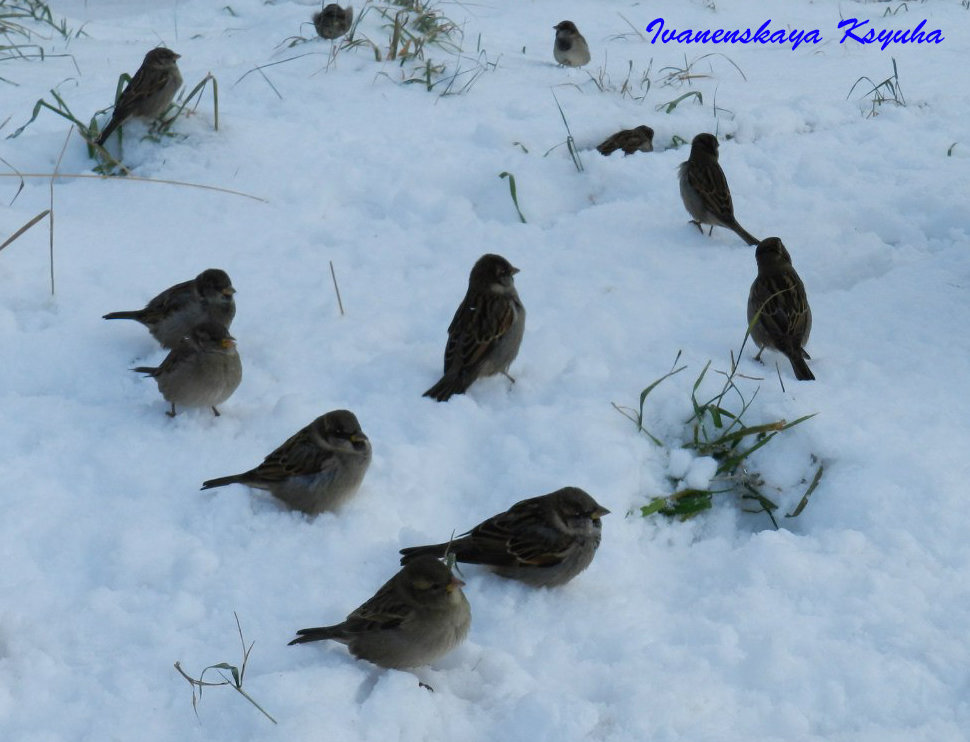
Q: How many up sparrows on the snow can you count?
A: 12